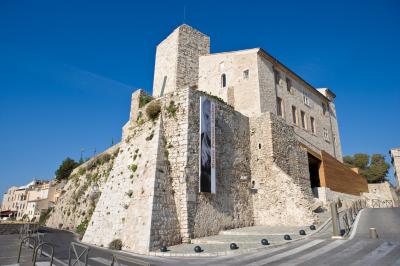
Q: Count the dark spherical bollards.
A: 7